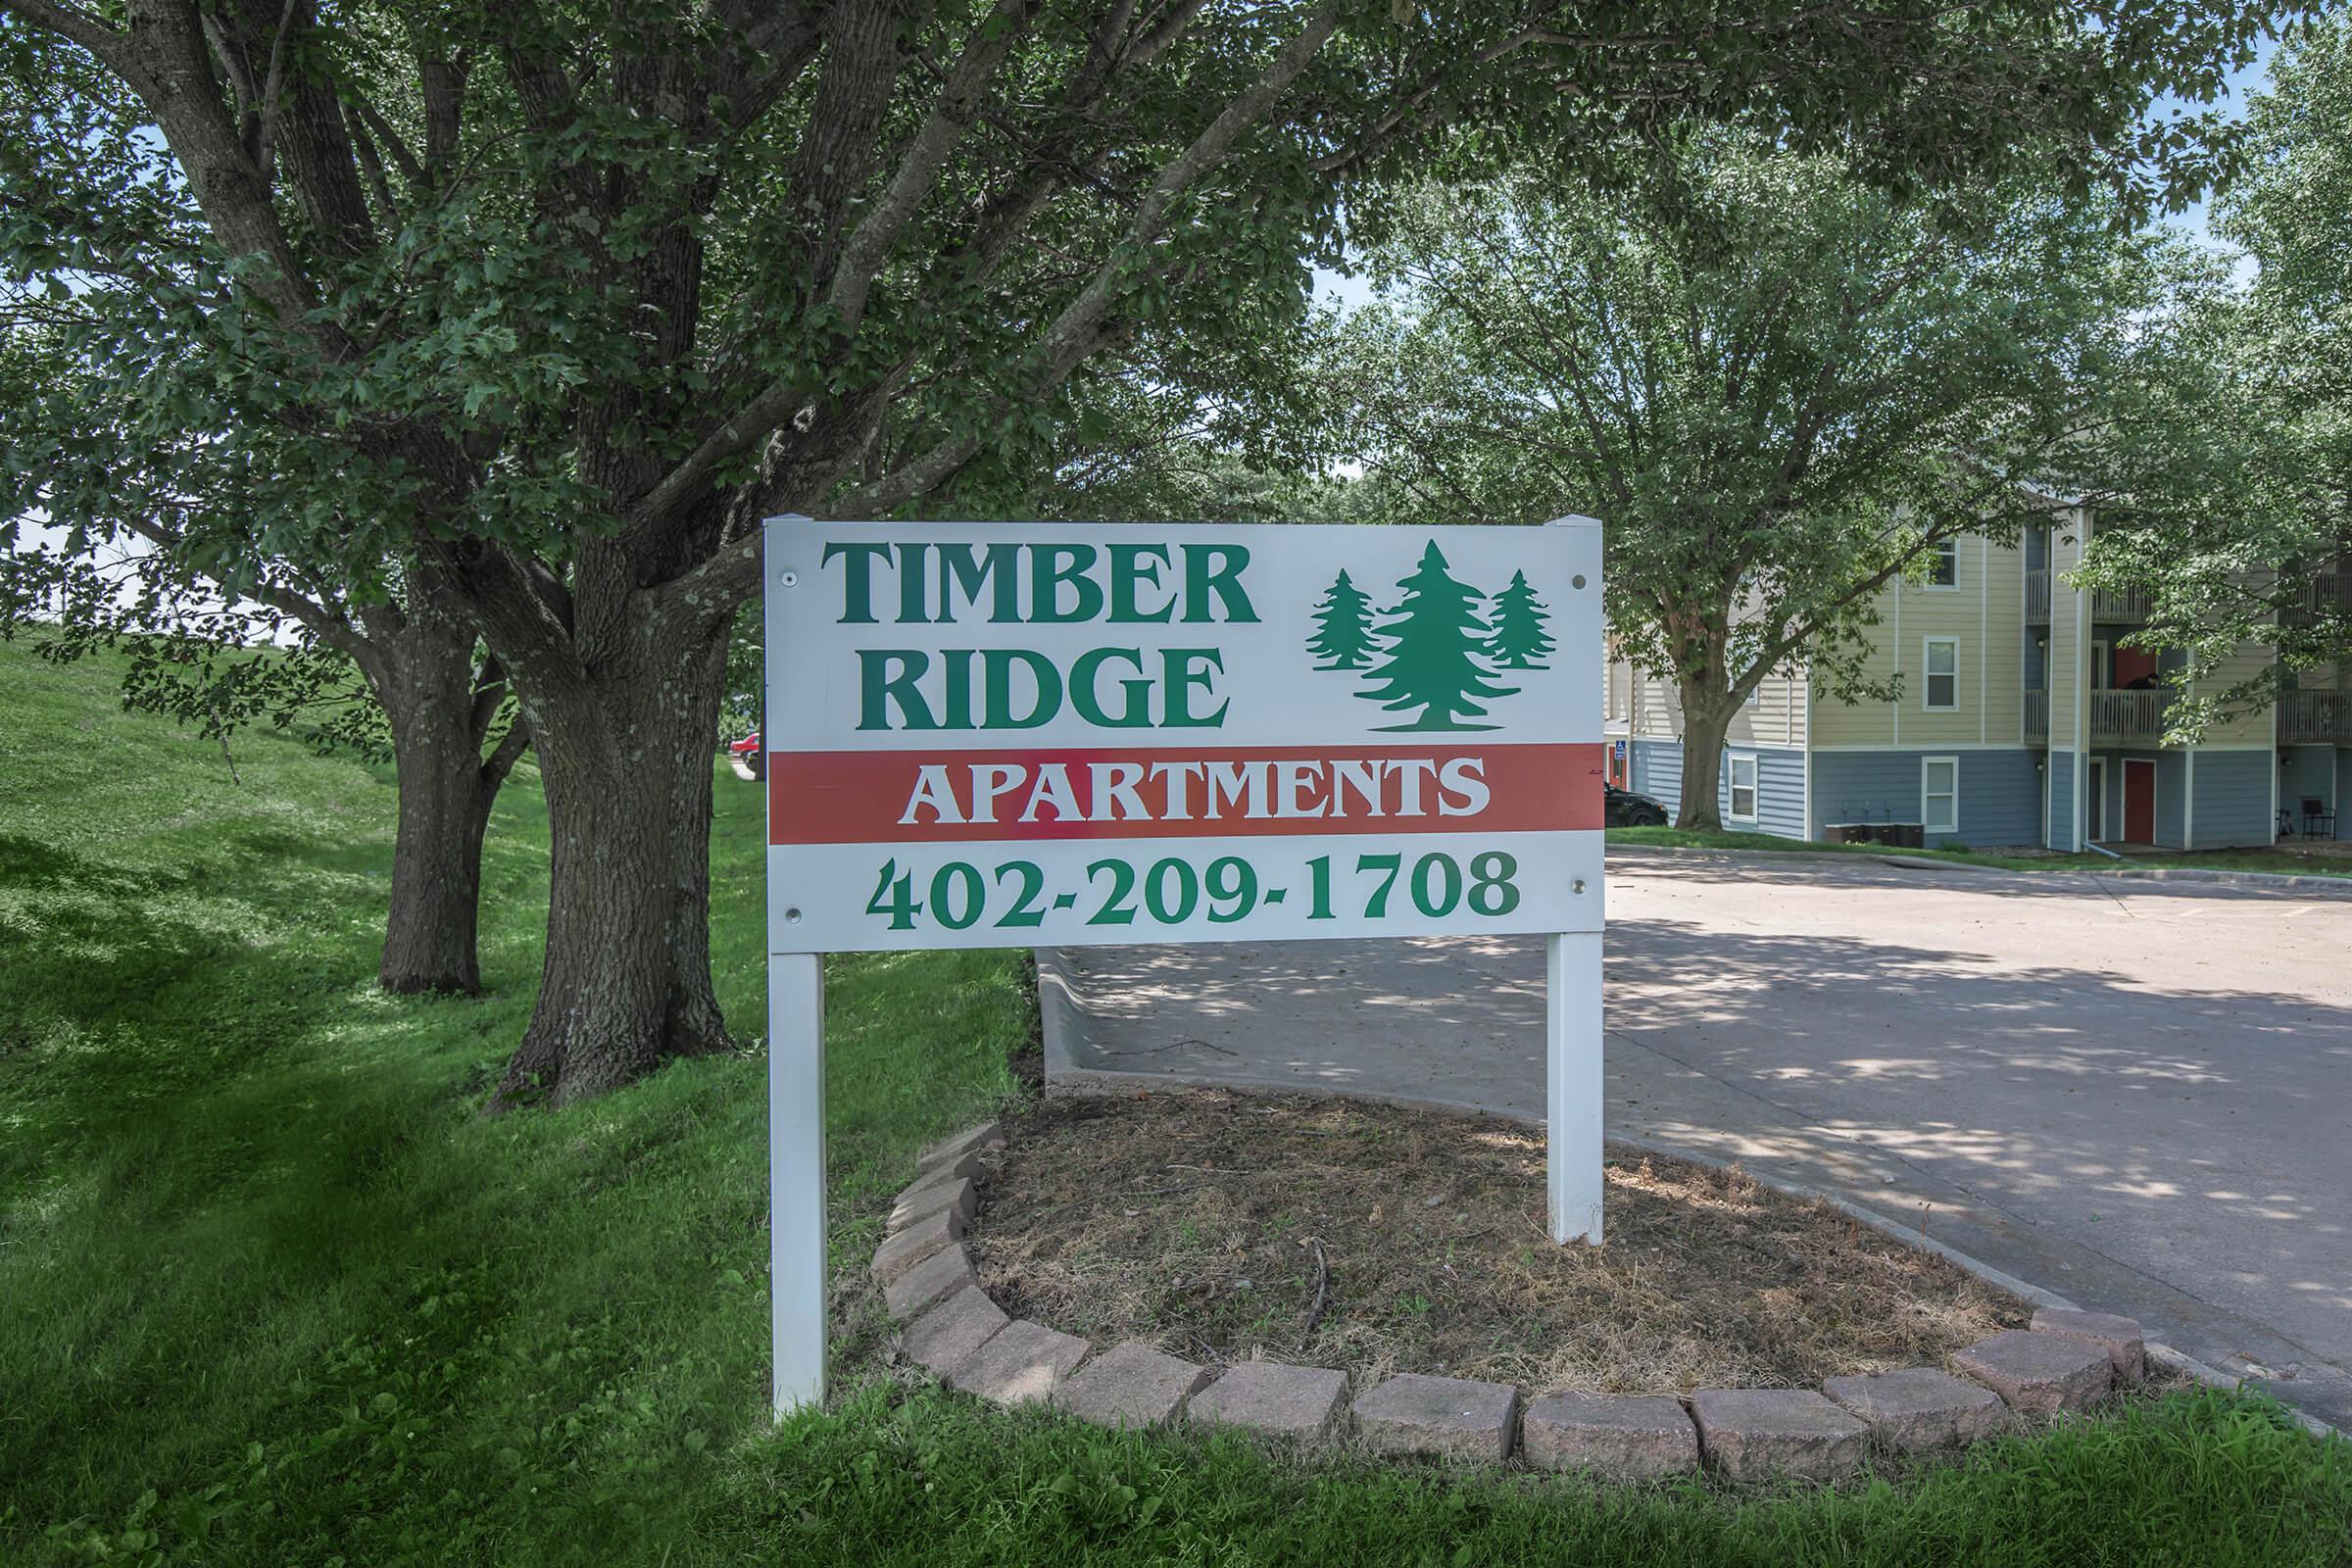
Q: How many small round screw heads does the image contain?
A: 4